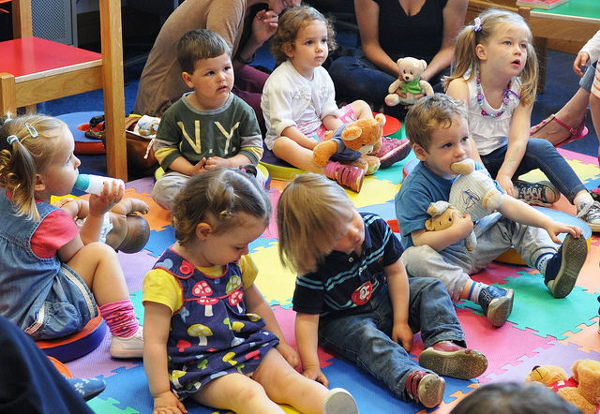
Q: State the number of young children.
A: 7